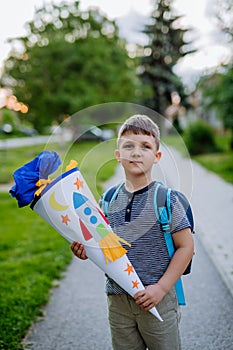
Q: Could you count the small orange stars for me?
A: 4